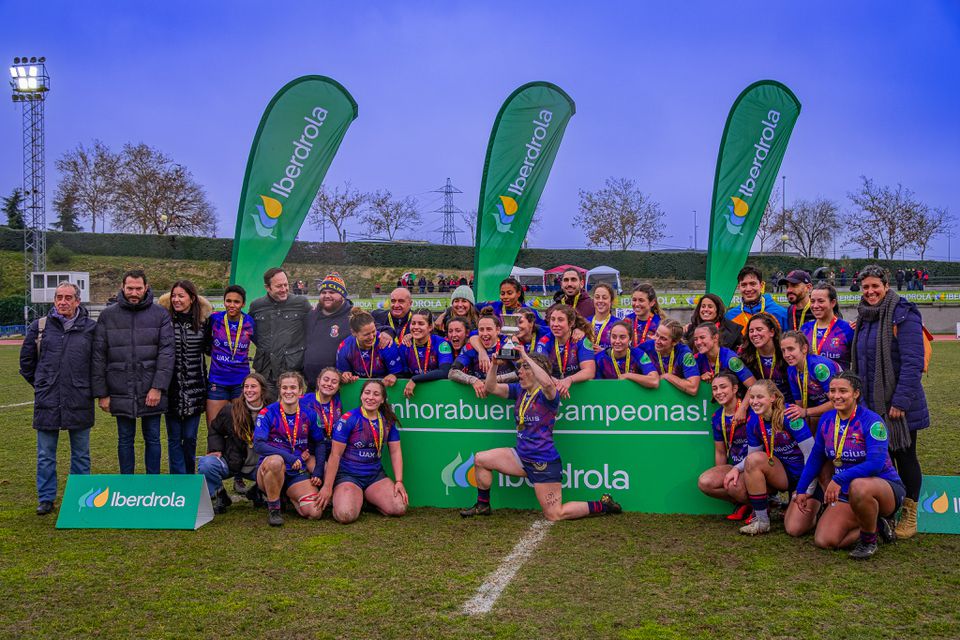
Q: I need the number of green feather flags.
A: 3